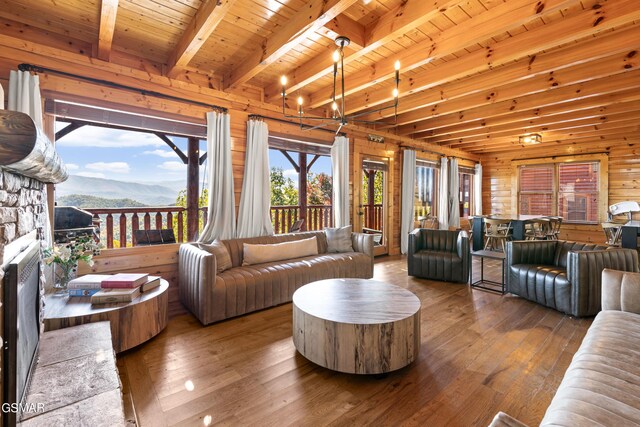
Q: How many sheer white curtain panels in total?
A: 8